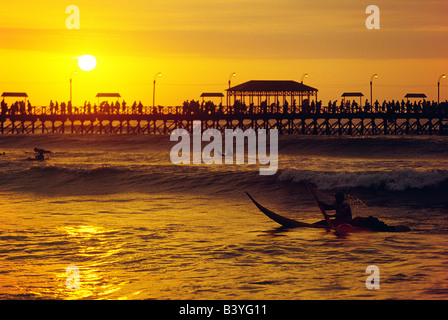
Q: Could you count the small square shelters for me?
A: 5